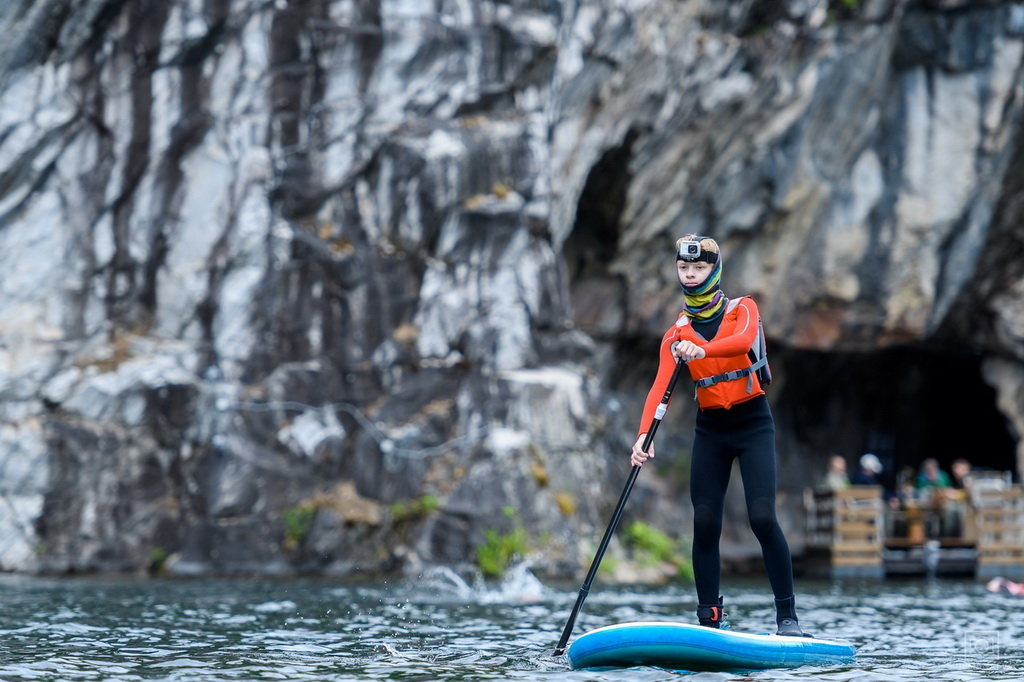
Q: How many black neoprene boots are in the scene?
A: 2